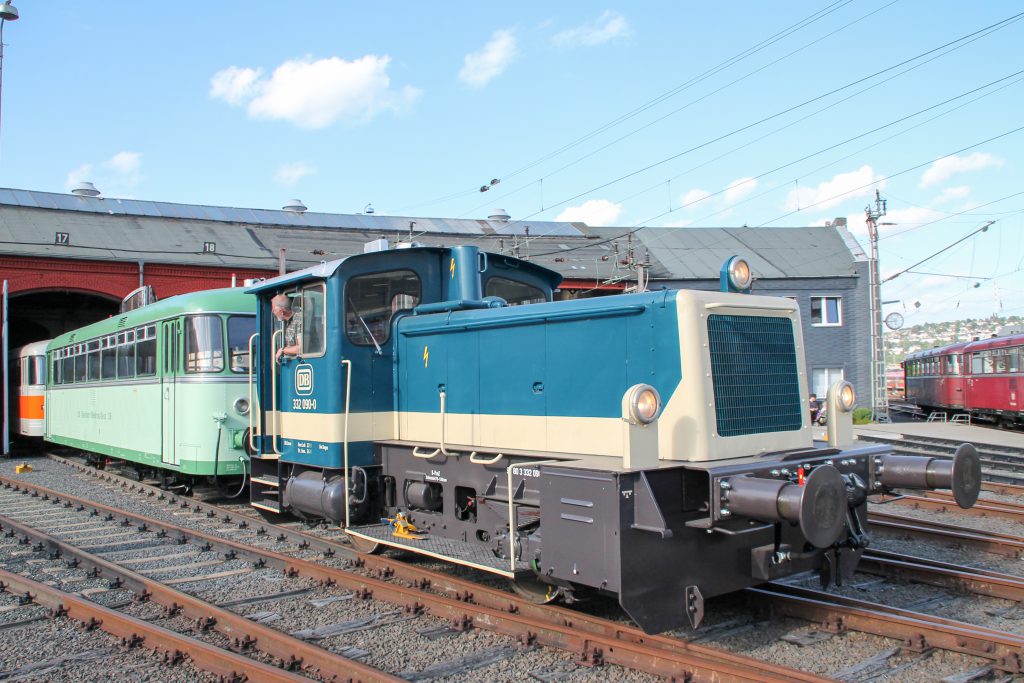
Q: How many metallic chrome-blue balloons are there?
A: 0